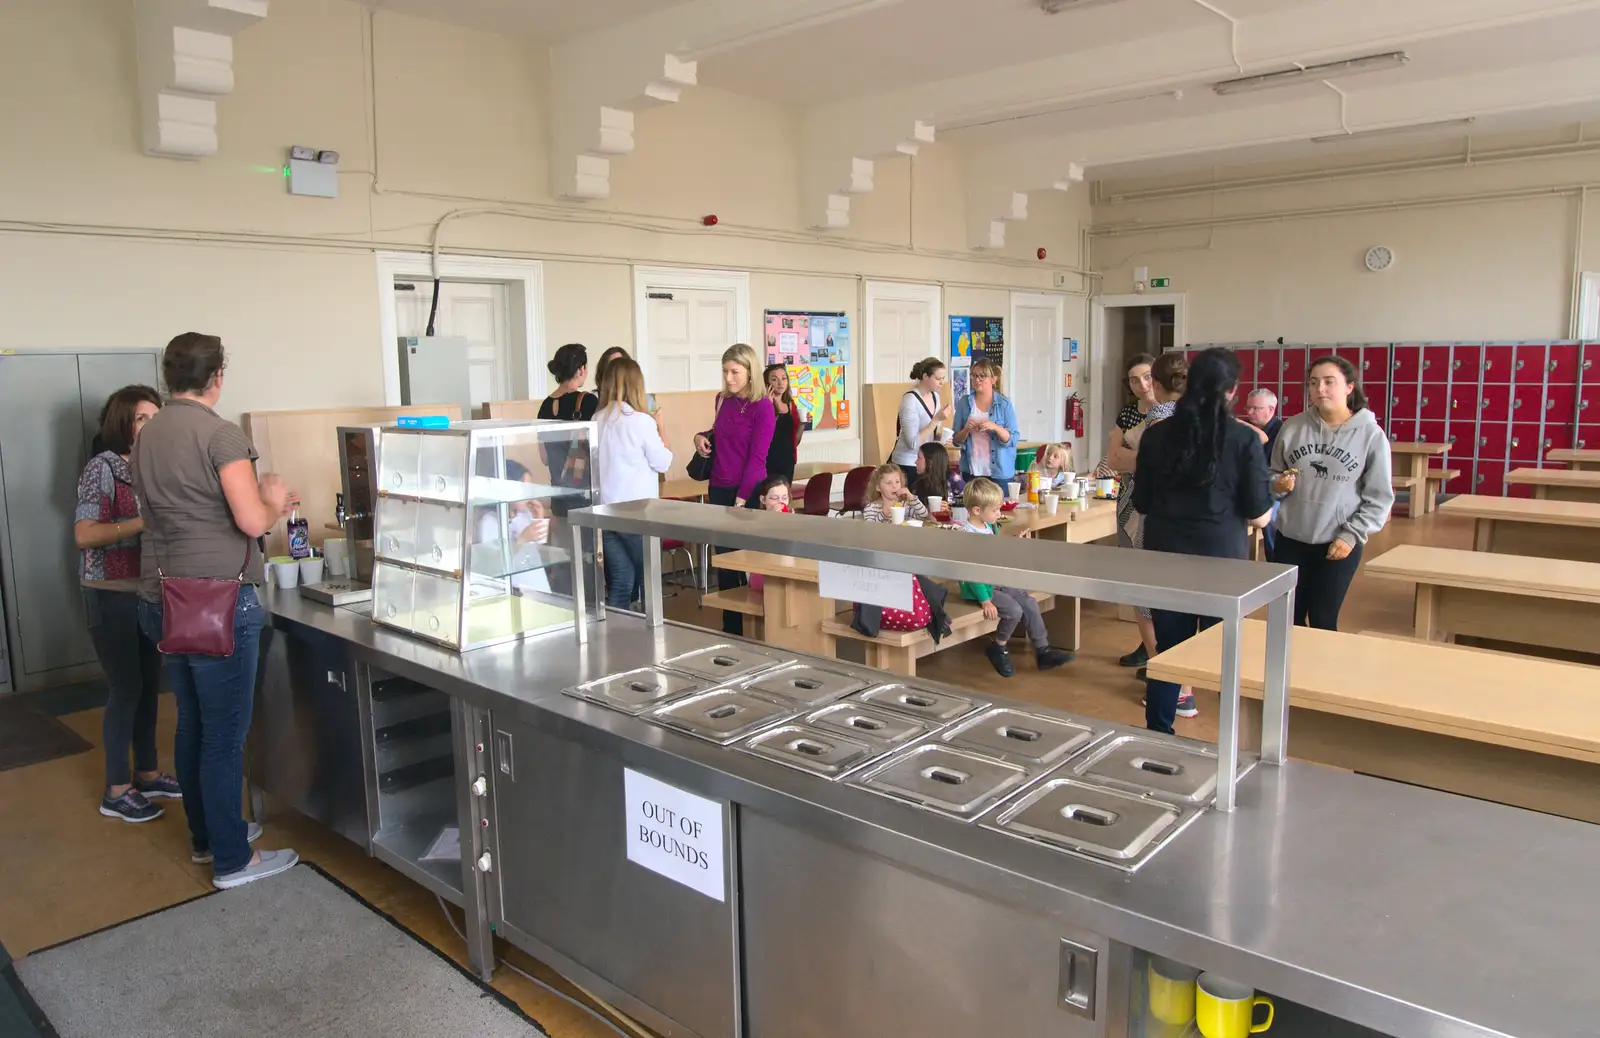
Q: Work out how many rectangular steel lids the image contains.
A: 11